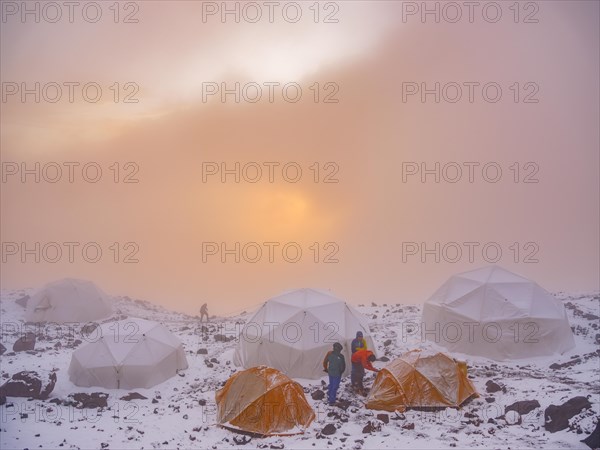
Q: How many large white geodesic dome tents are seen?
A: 4